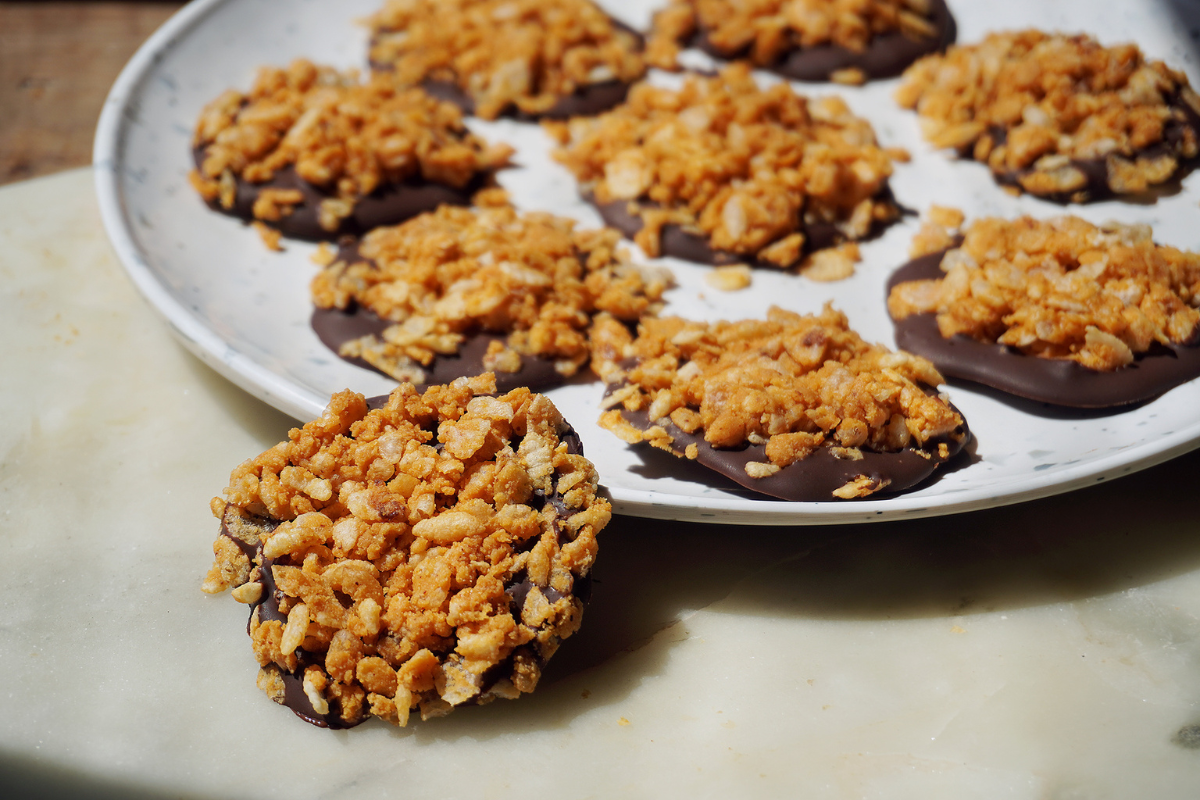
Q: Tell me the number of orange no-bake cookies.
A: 9